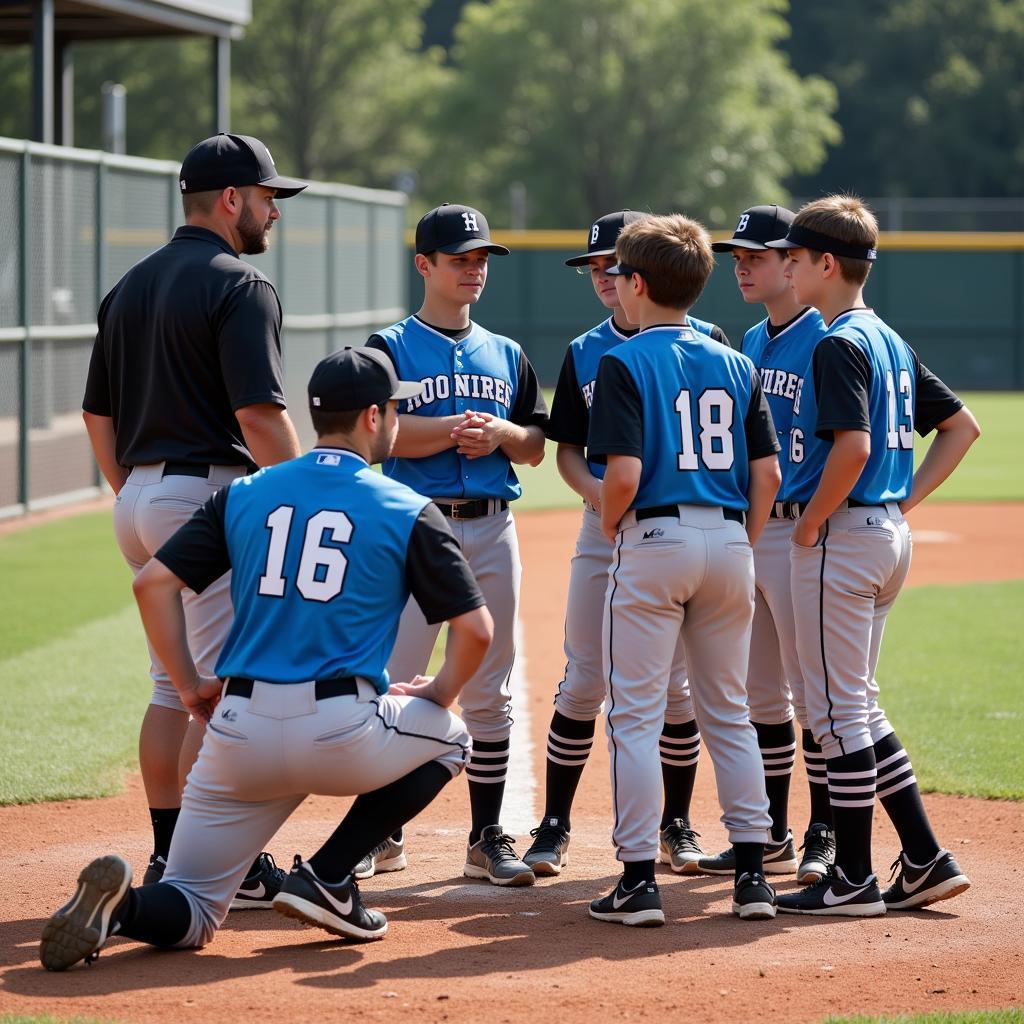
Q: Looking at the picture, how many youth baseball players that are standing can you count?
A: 5